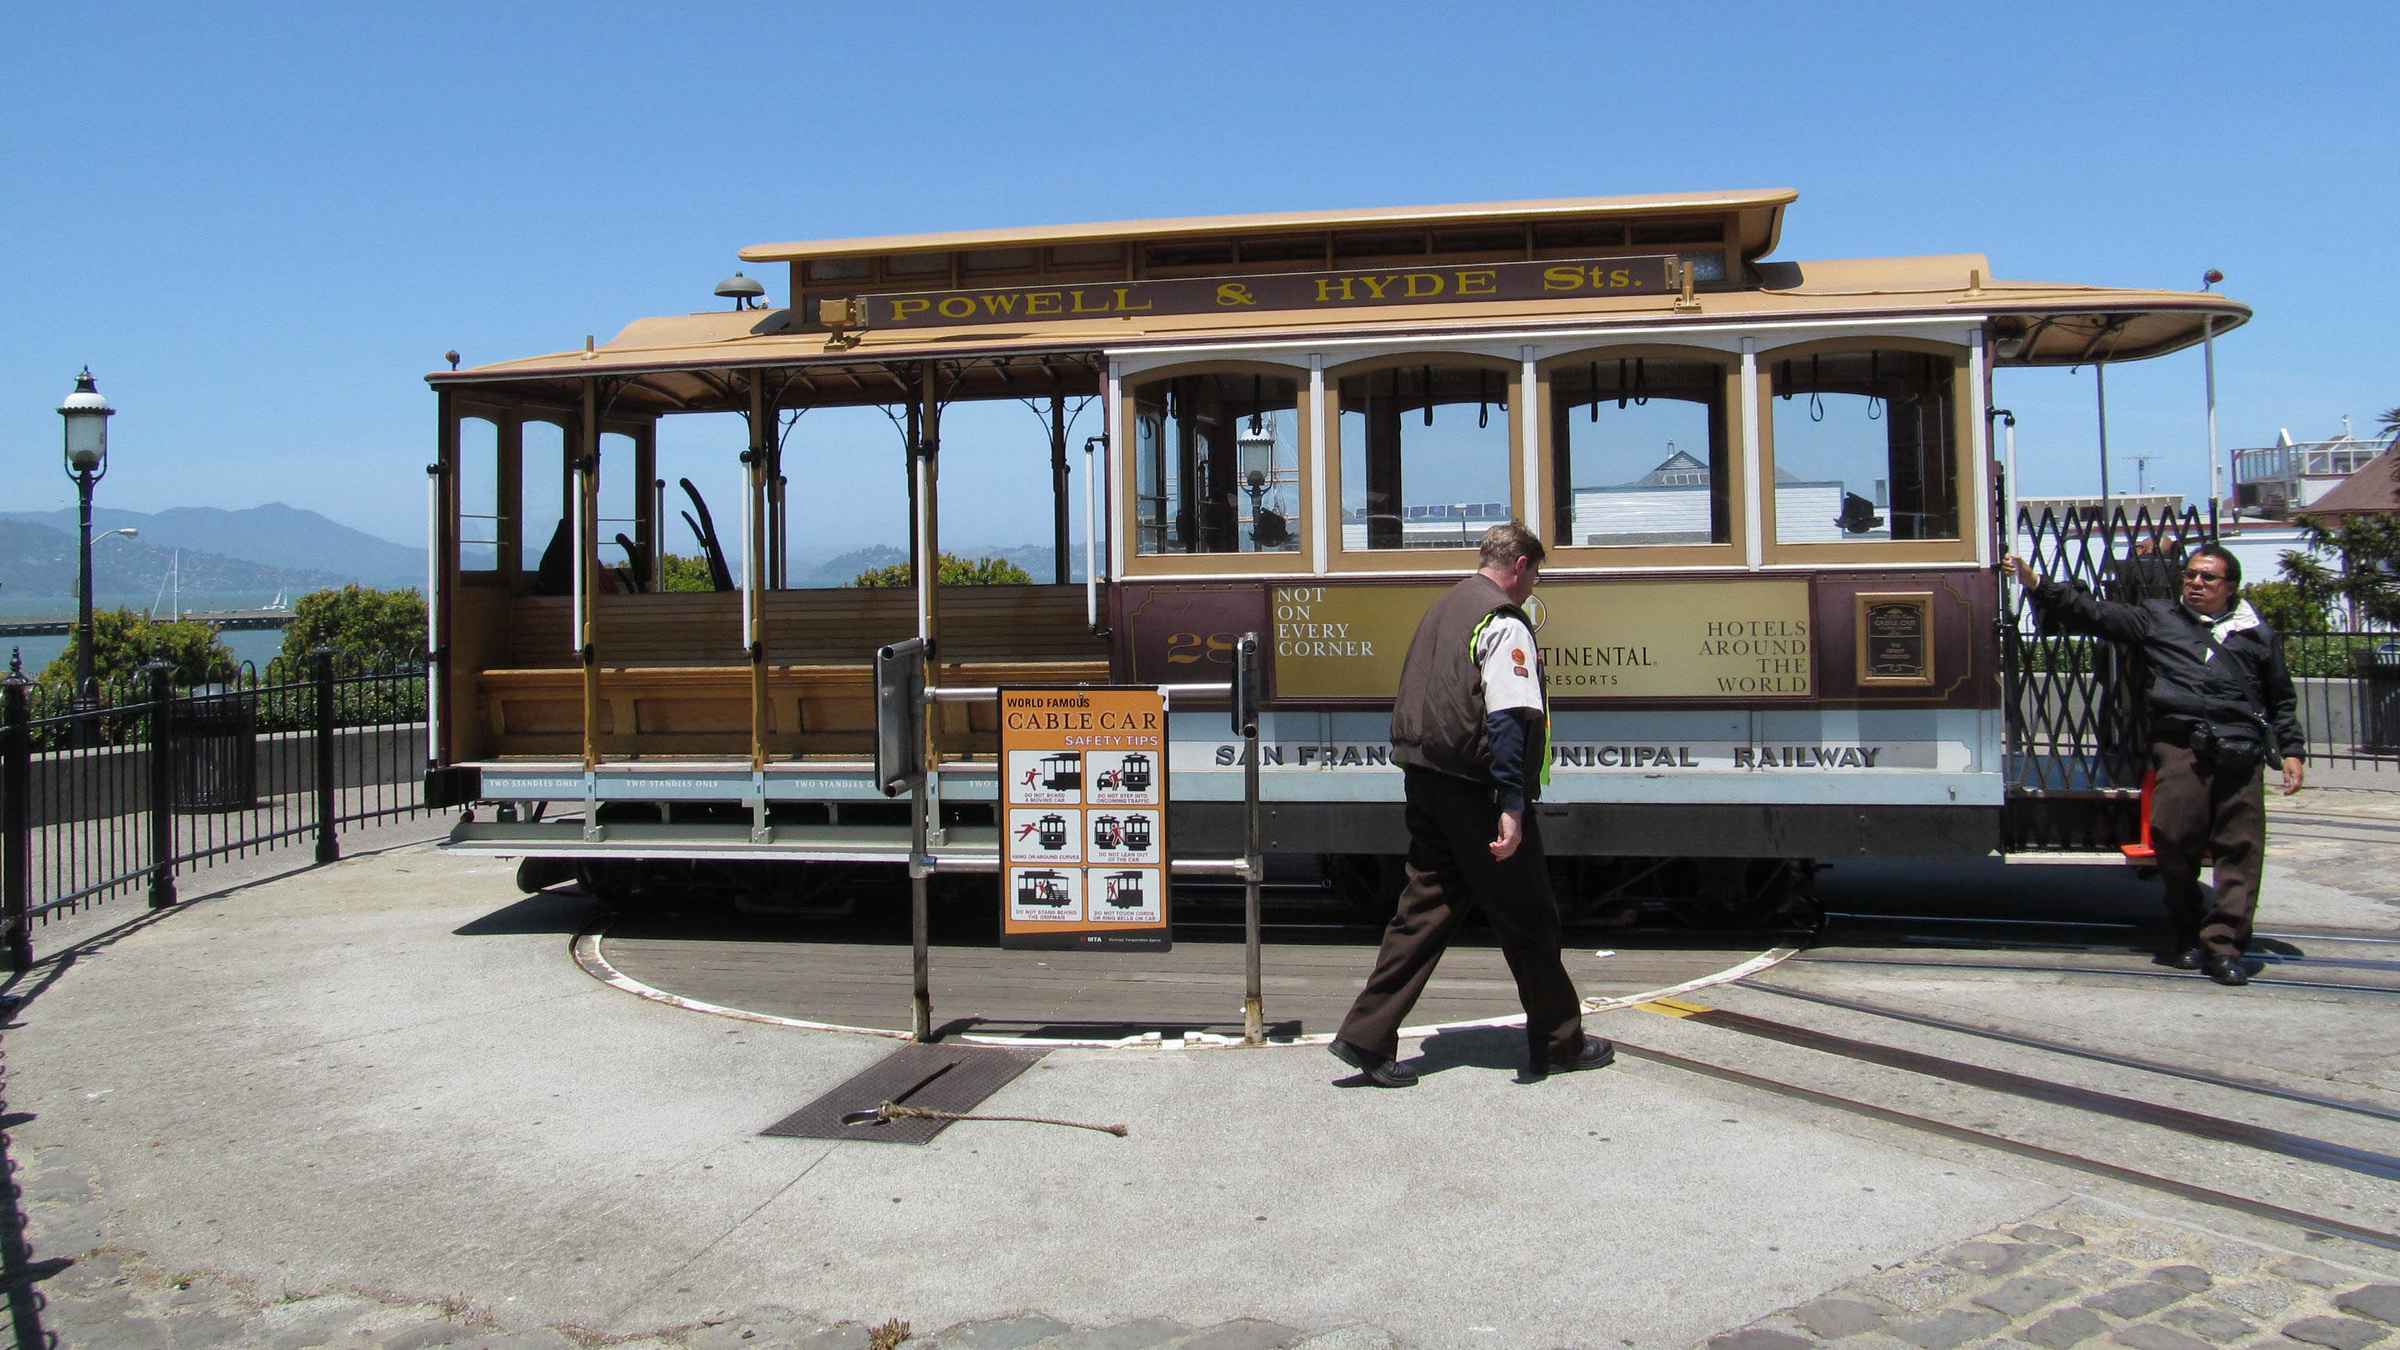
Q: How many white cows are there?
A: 0